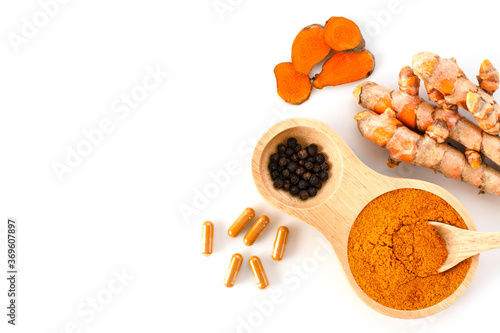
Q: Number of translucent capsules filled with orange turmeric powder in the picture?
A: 6